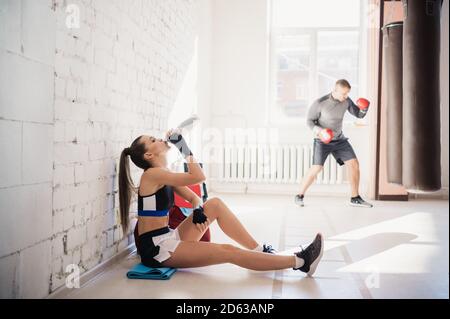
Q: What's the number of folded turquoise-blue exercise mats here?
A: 1